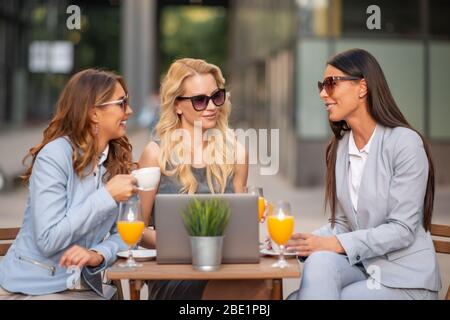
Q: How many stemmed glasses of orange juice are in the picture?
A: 3